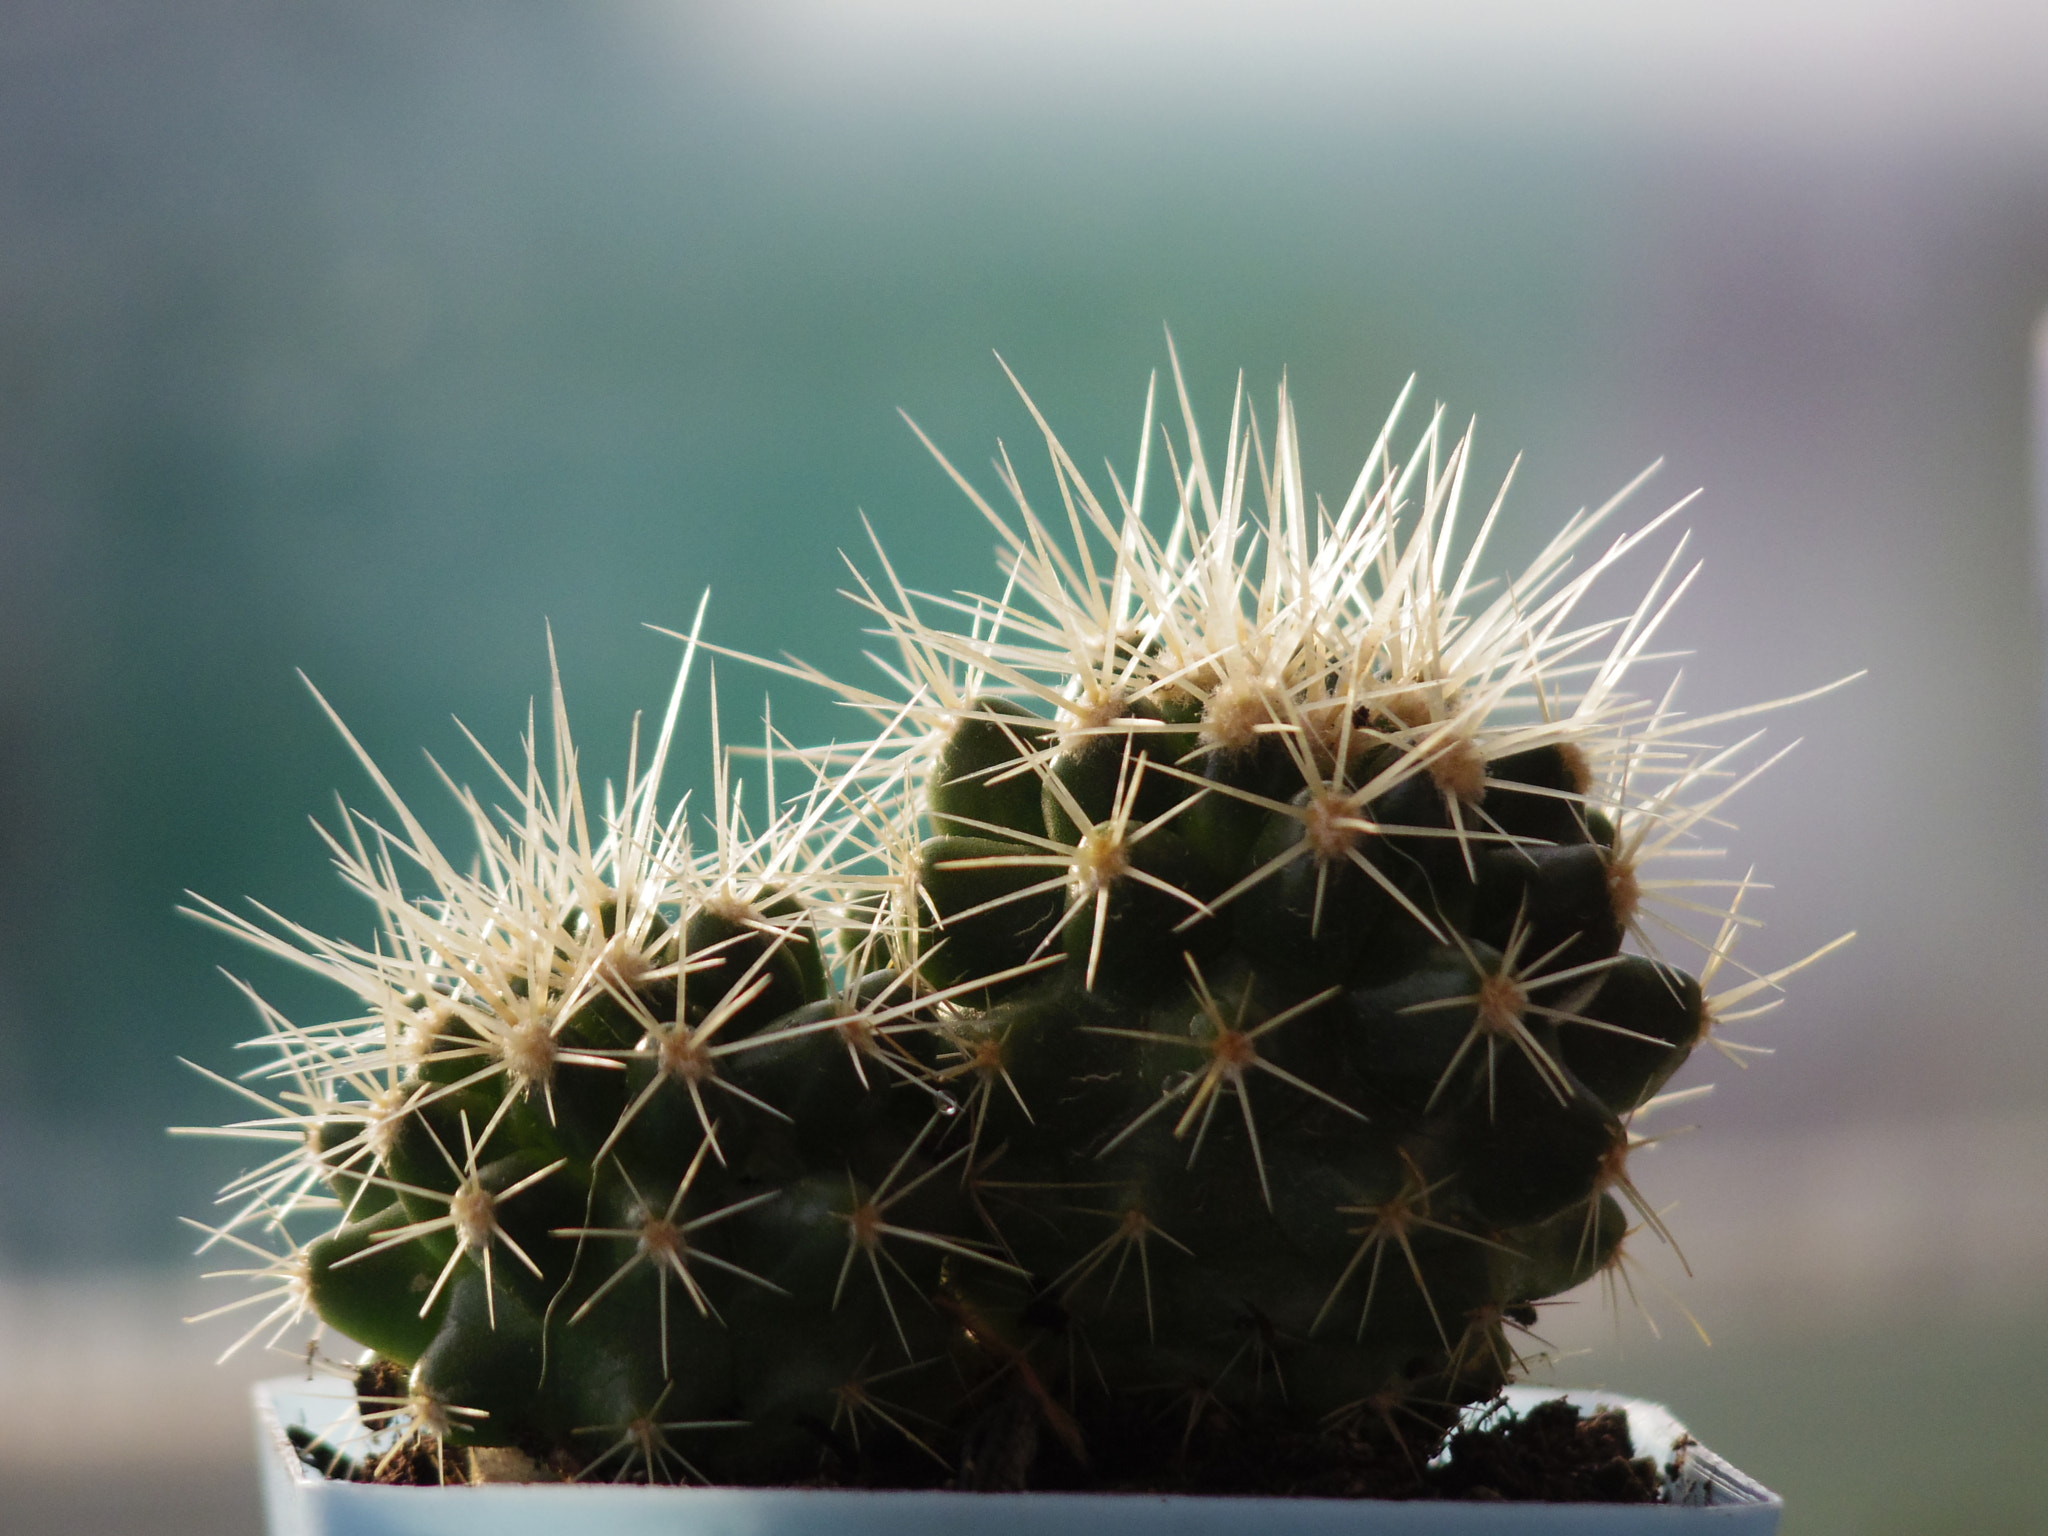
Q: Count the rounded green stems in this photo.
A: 2